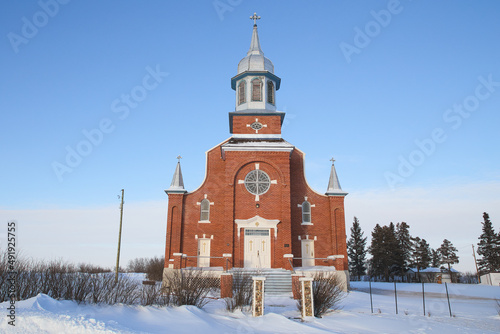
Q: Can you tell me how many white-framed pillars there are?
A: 2